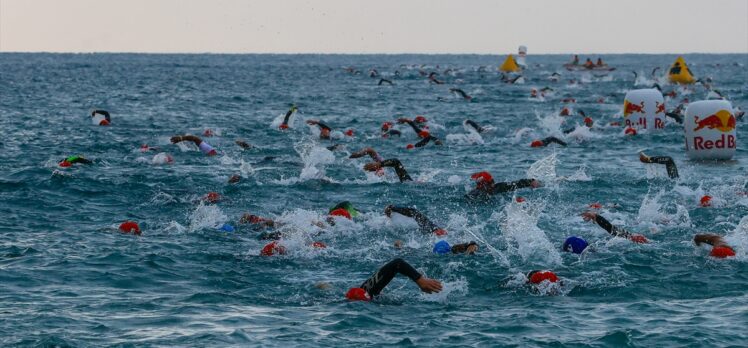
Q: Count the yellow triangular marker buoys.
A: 2